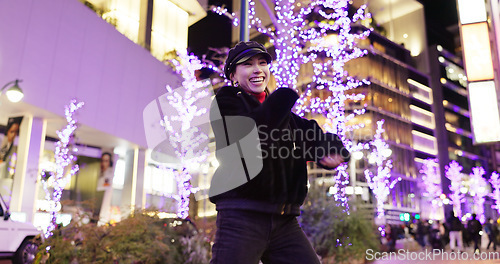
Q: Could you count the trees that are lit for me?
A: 9